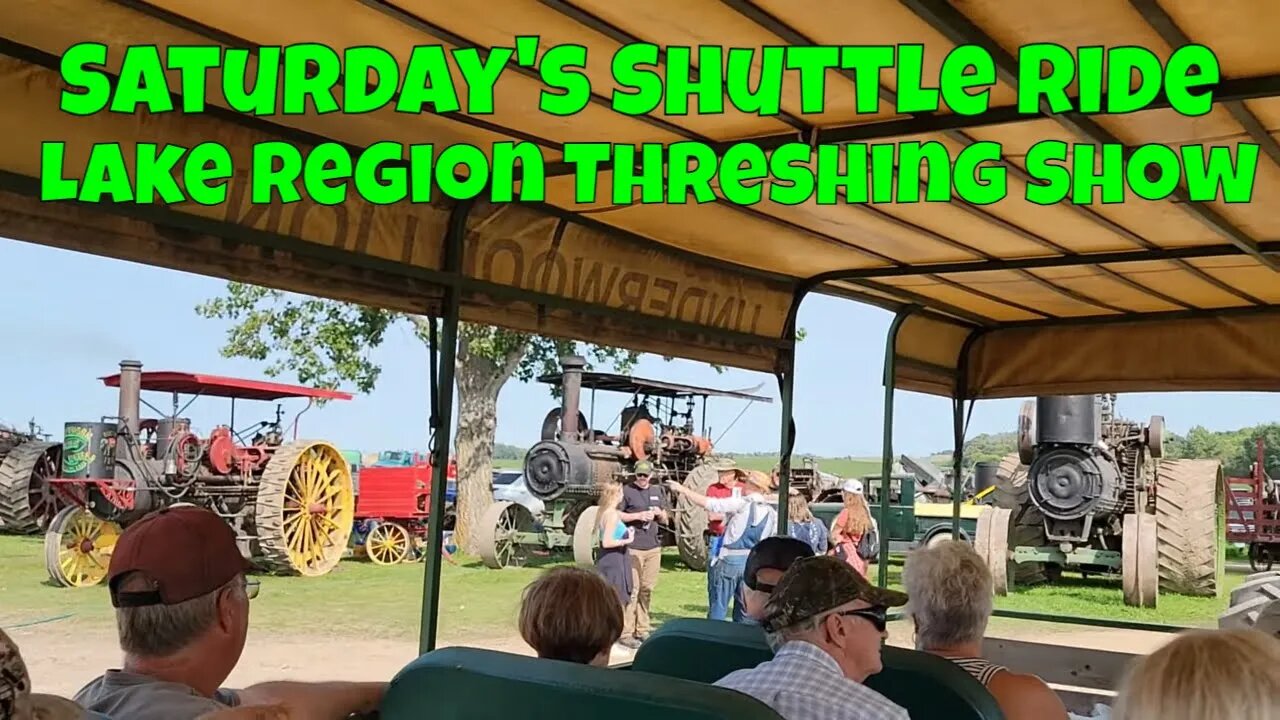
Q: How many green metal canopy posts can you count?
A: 4